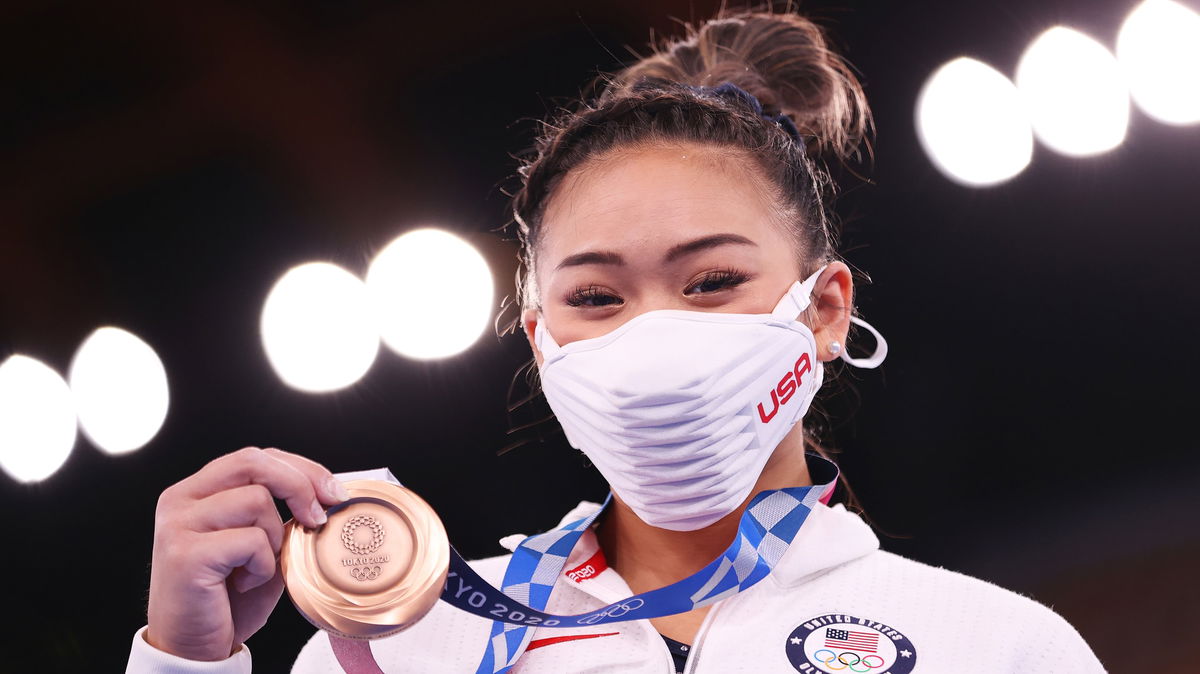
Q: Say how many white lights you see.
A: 7